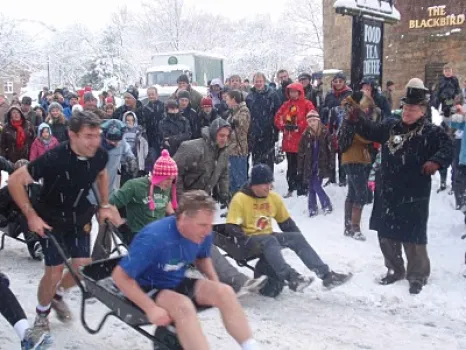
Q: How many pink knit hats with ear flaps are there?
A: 1